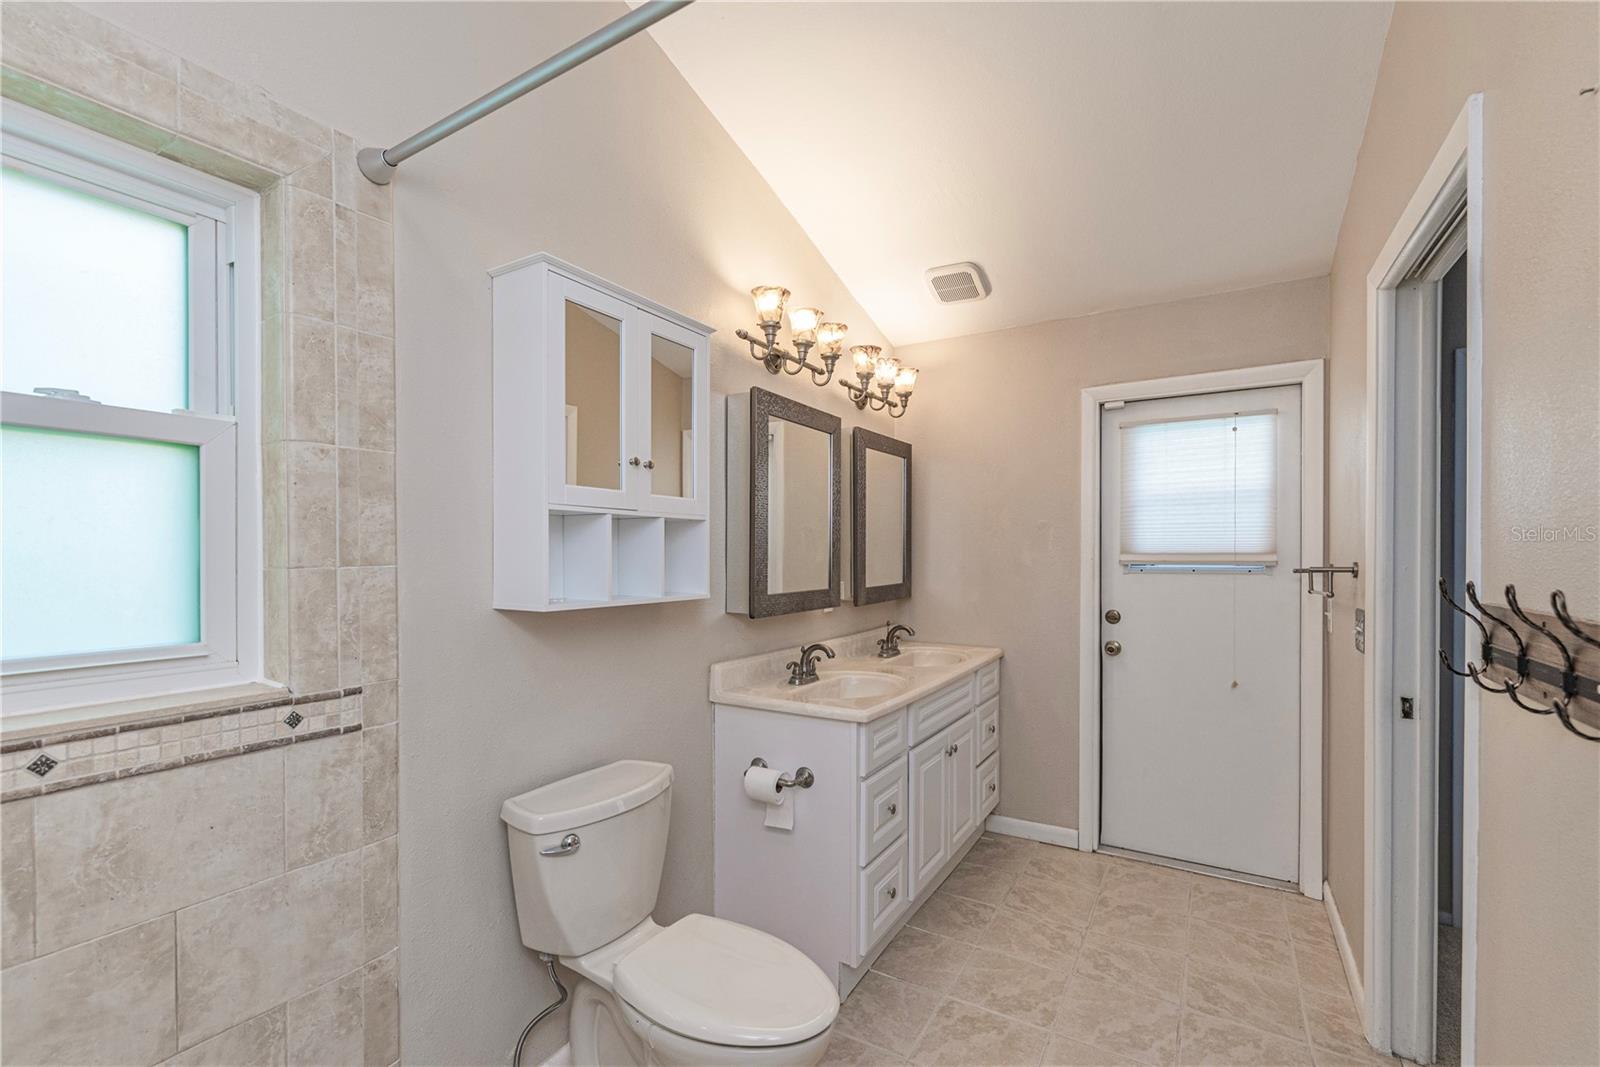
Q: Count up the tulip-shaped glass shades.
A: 6